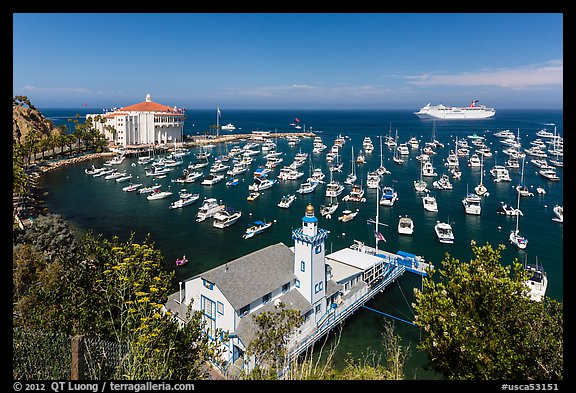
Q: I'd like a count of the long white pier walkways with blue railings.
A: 1